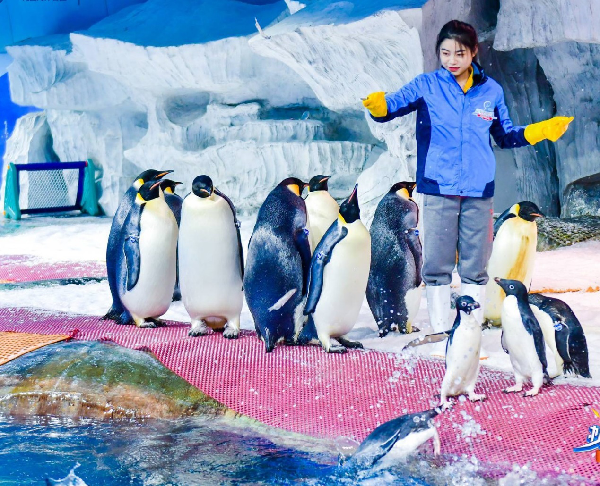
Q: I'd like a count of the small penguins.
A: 4